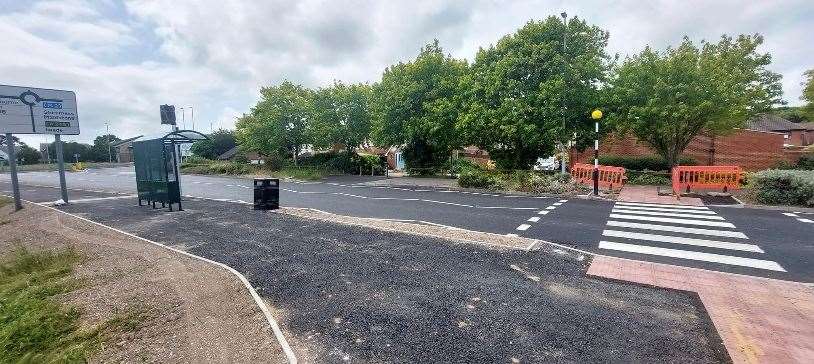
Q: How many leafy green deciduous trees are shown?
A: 5